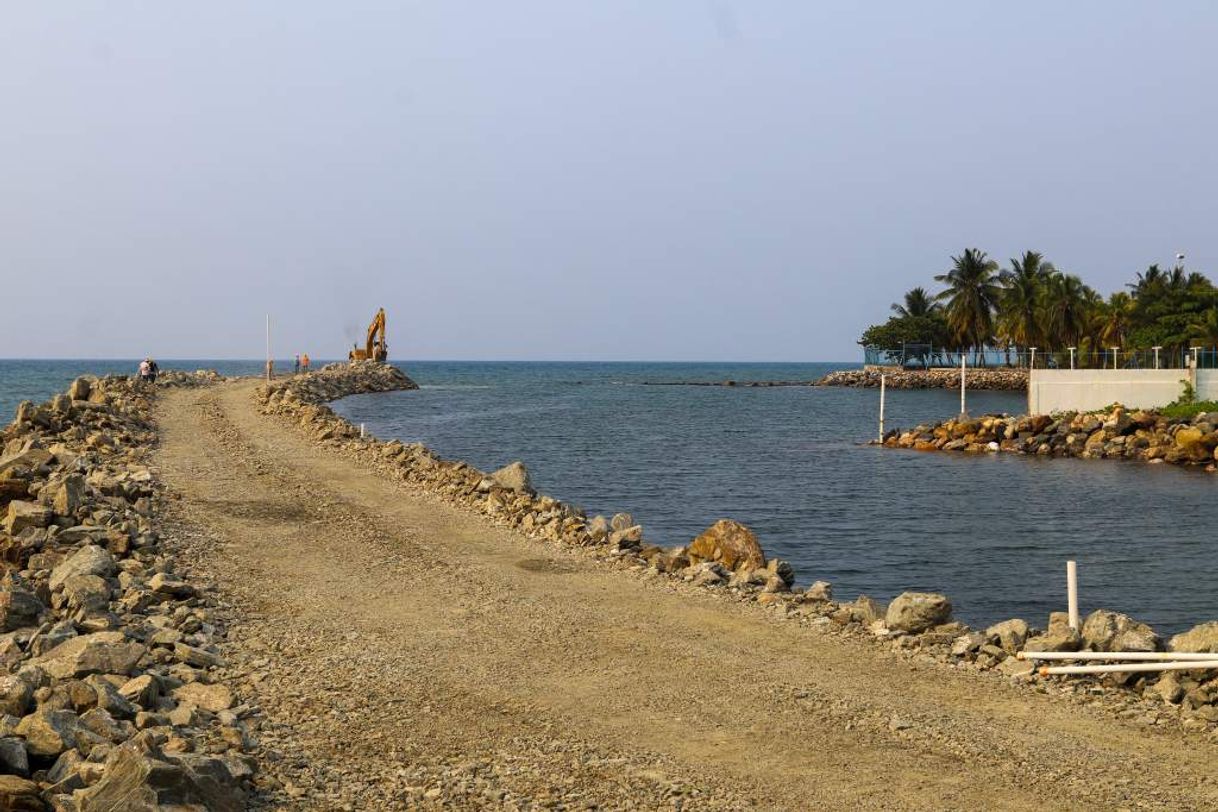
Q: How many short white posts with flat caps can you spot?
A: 5